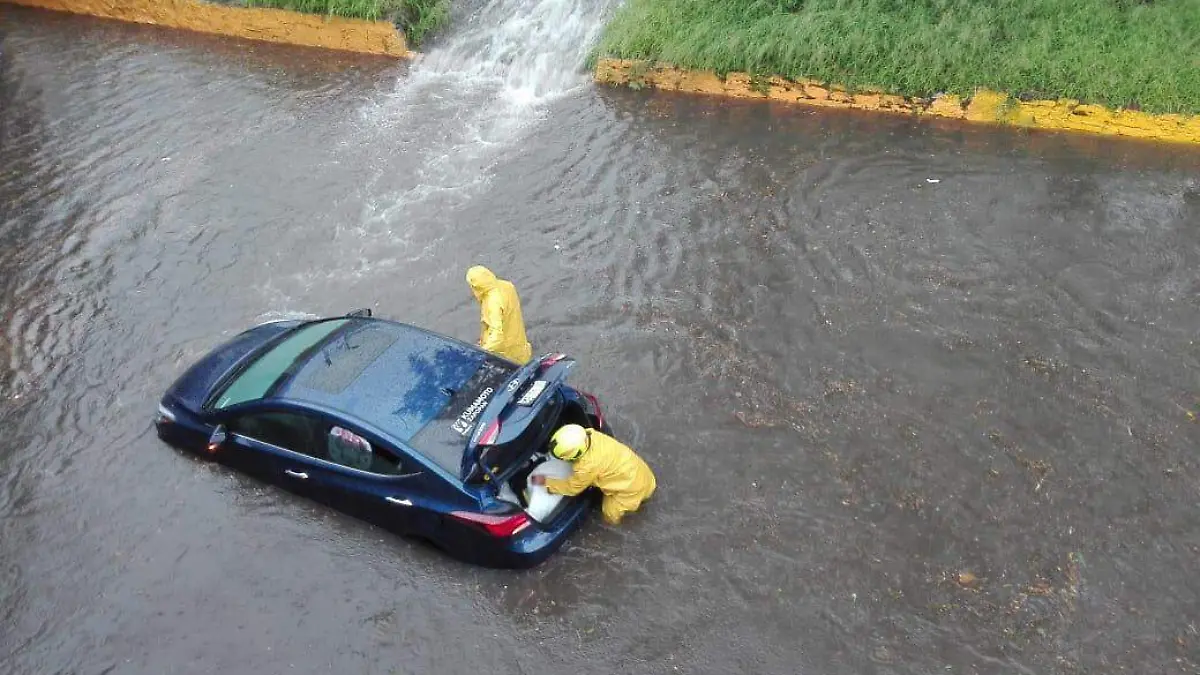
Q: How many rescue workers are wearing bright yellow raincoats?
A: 2